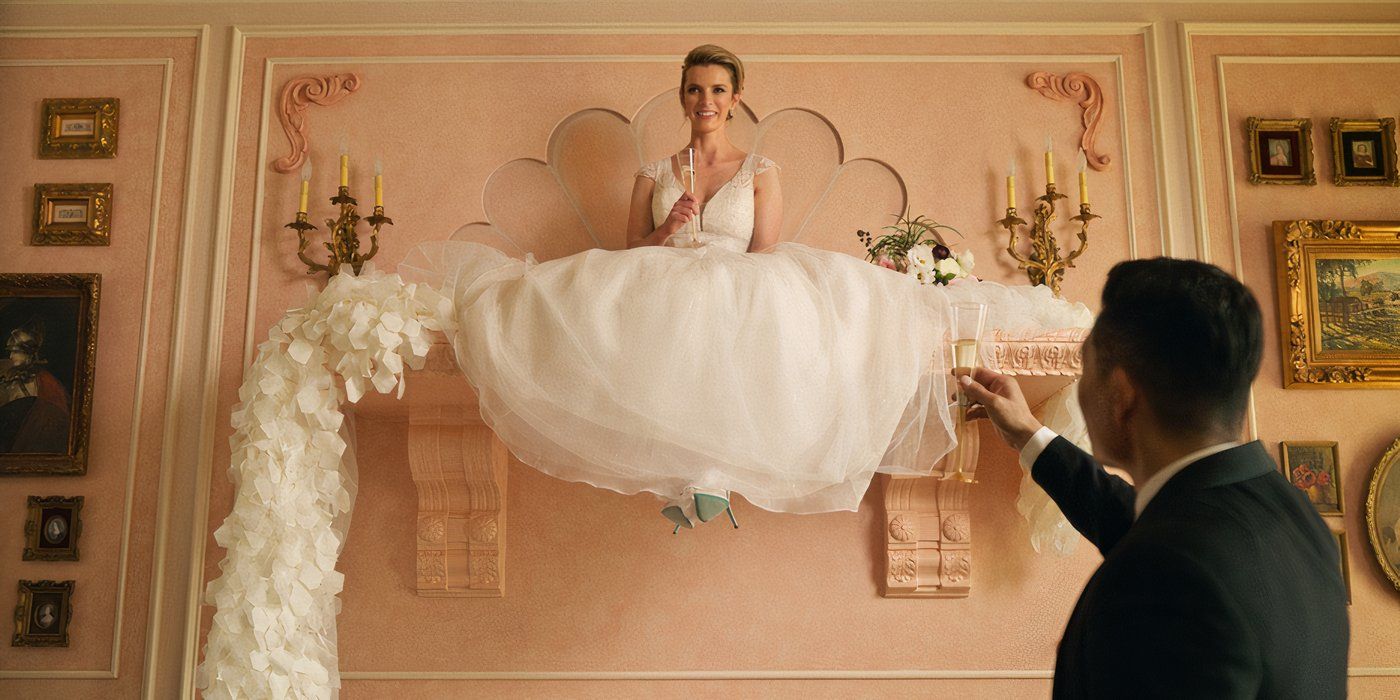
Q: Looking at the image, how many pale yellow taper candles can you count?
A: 6